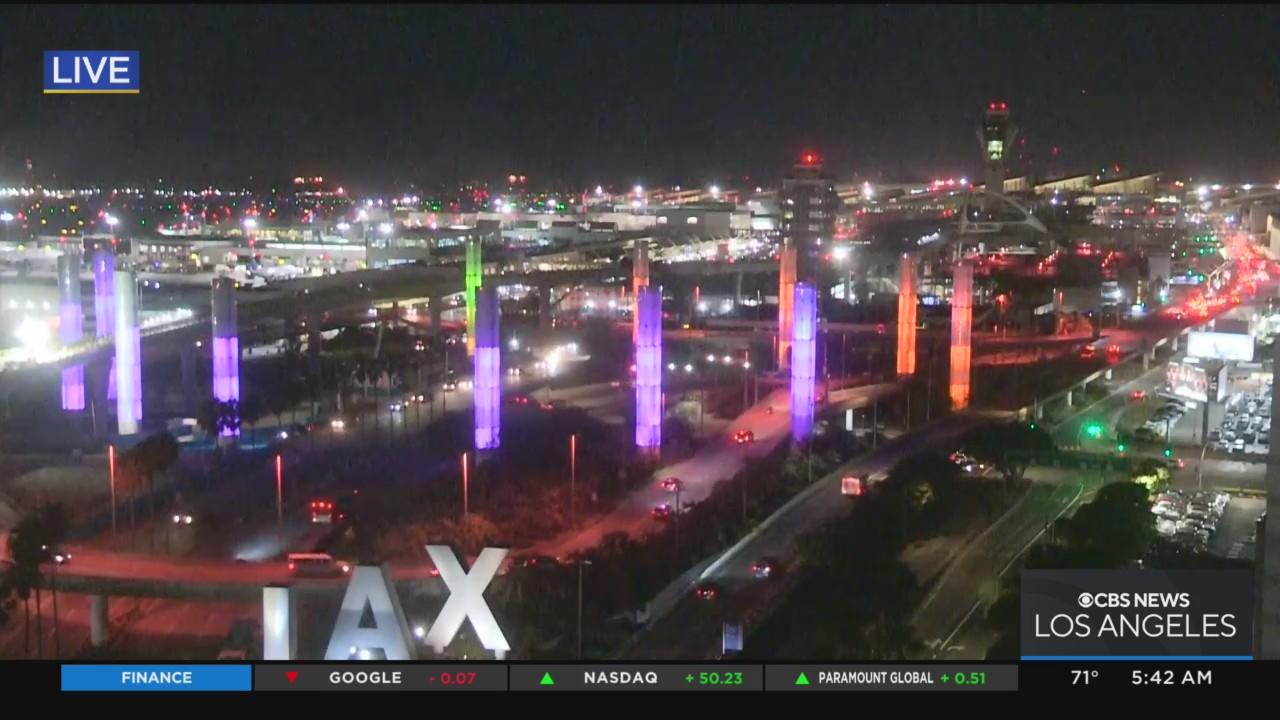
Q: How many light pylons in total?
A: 12